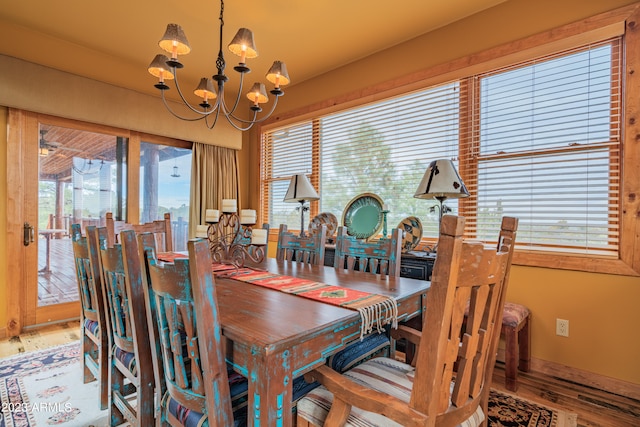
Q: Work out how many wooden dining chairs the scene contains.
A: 8